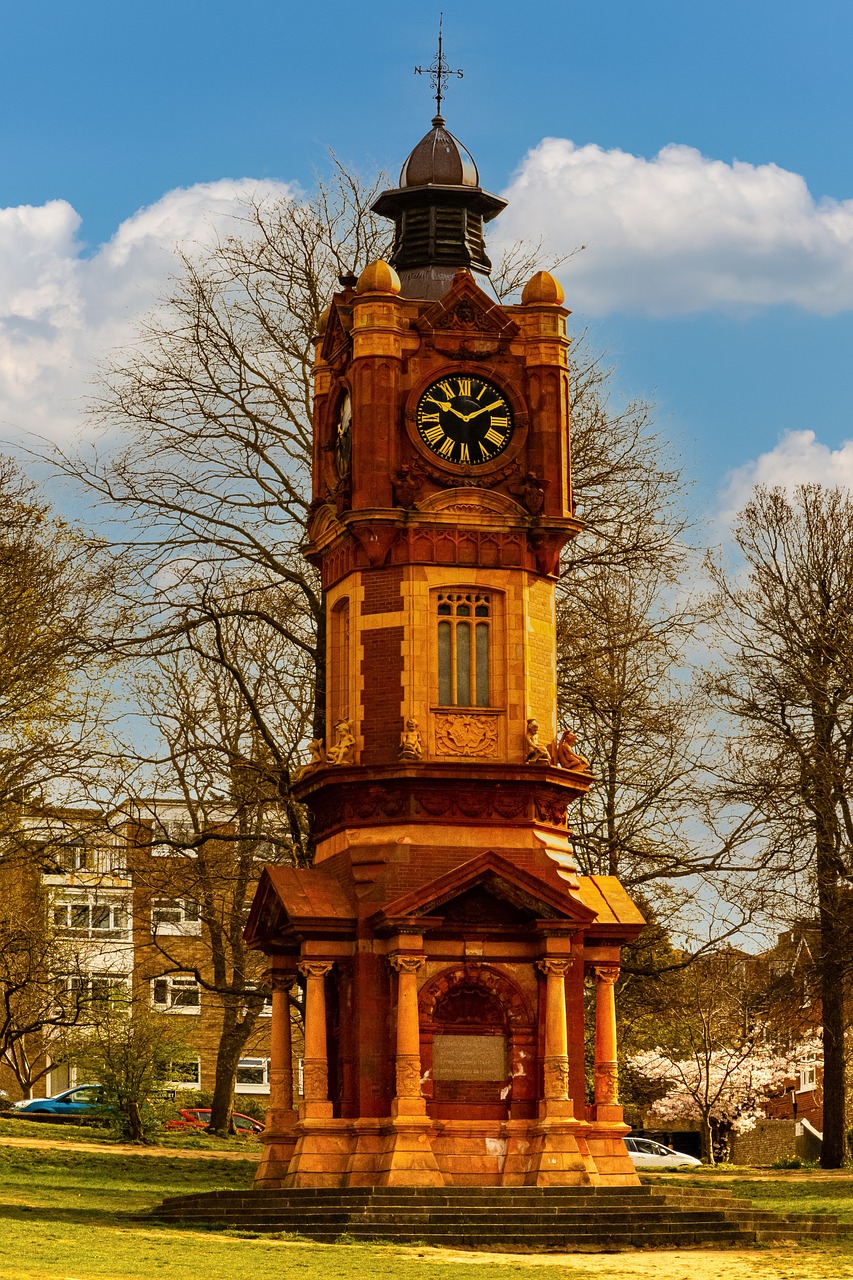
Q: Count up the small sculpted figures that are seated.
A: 5